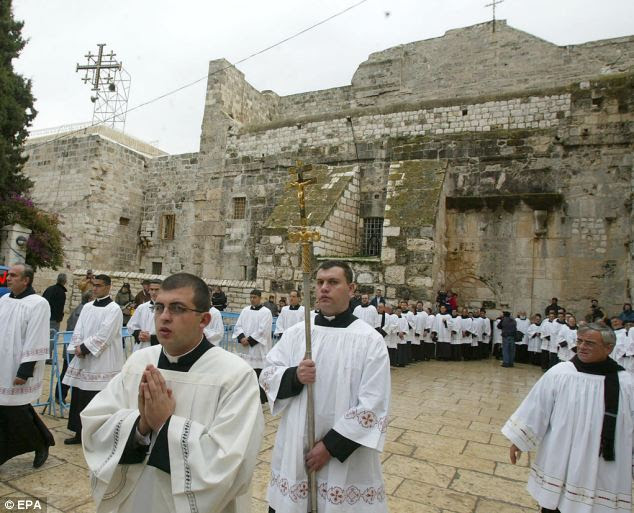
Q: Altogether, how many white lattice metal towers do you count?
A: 1